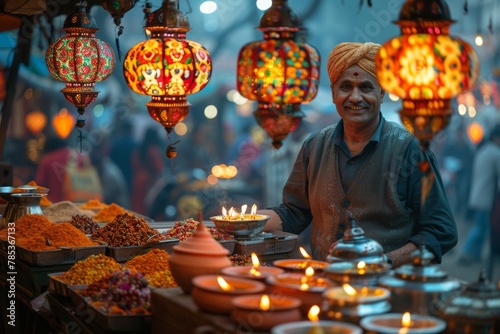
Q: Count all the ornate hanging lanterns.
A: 4